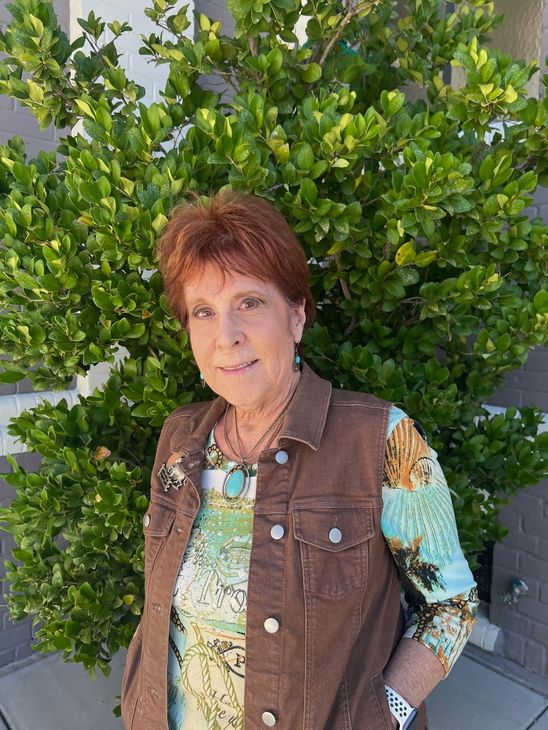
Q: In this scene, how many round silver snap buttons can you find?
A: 6